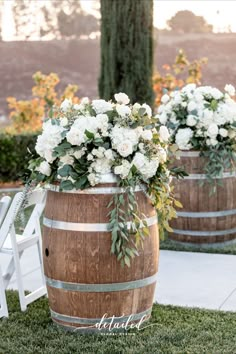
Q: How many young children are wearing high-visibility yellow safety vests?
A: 0